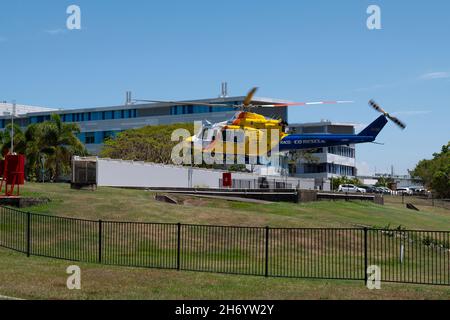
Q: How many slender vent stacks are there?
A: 4